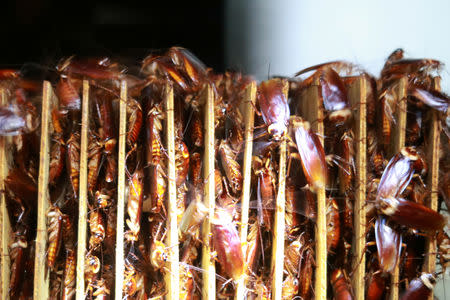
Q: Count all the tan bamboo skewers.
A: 12